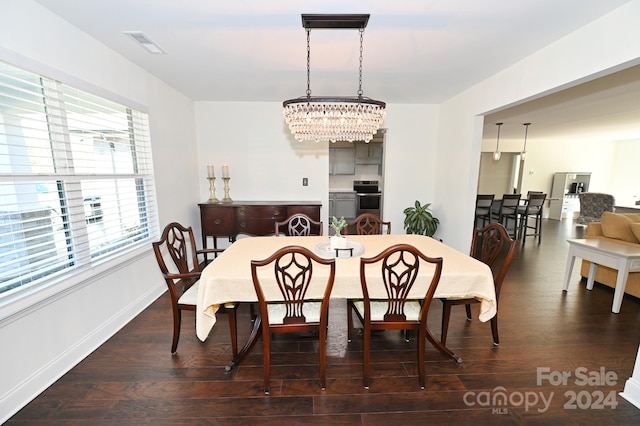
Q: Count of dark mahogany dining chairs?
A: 6